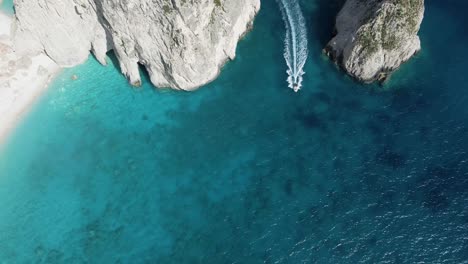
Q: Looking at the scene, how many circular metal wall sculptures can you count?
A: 0